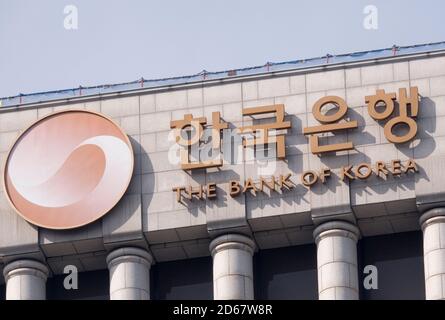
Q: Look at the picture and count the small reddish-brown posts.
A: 7